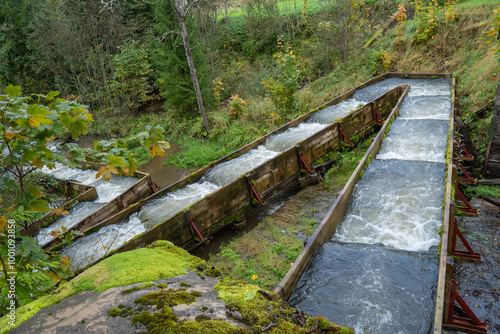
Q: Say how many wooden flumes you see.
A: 3